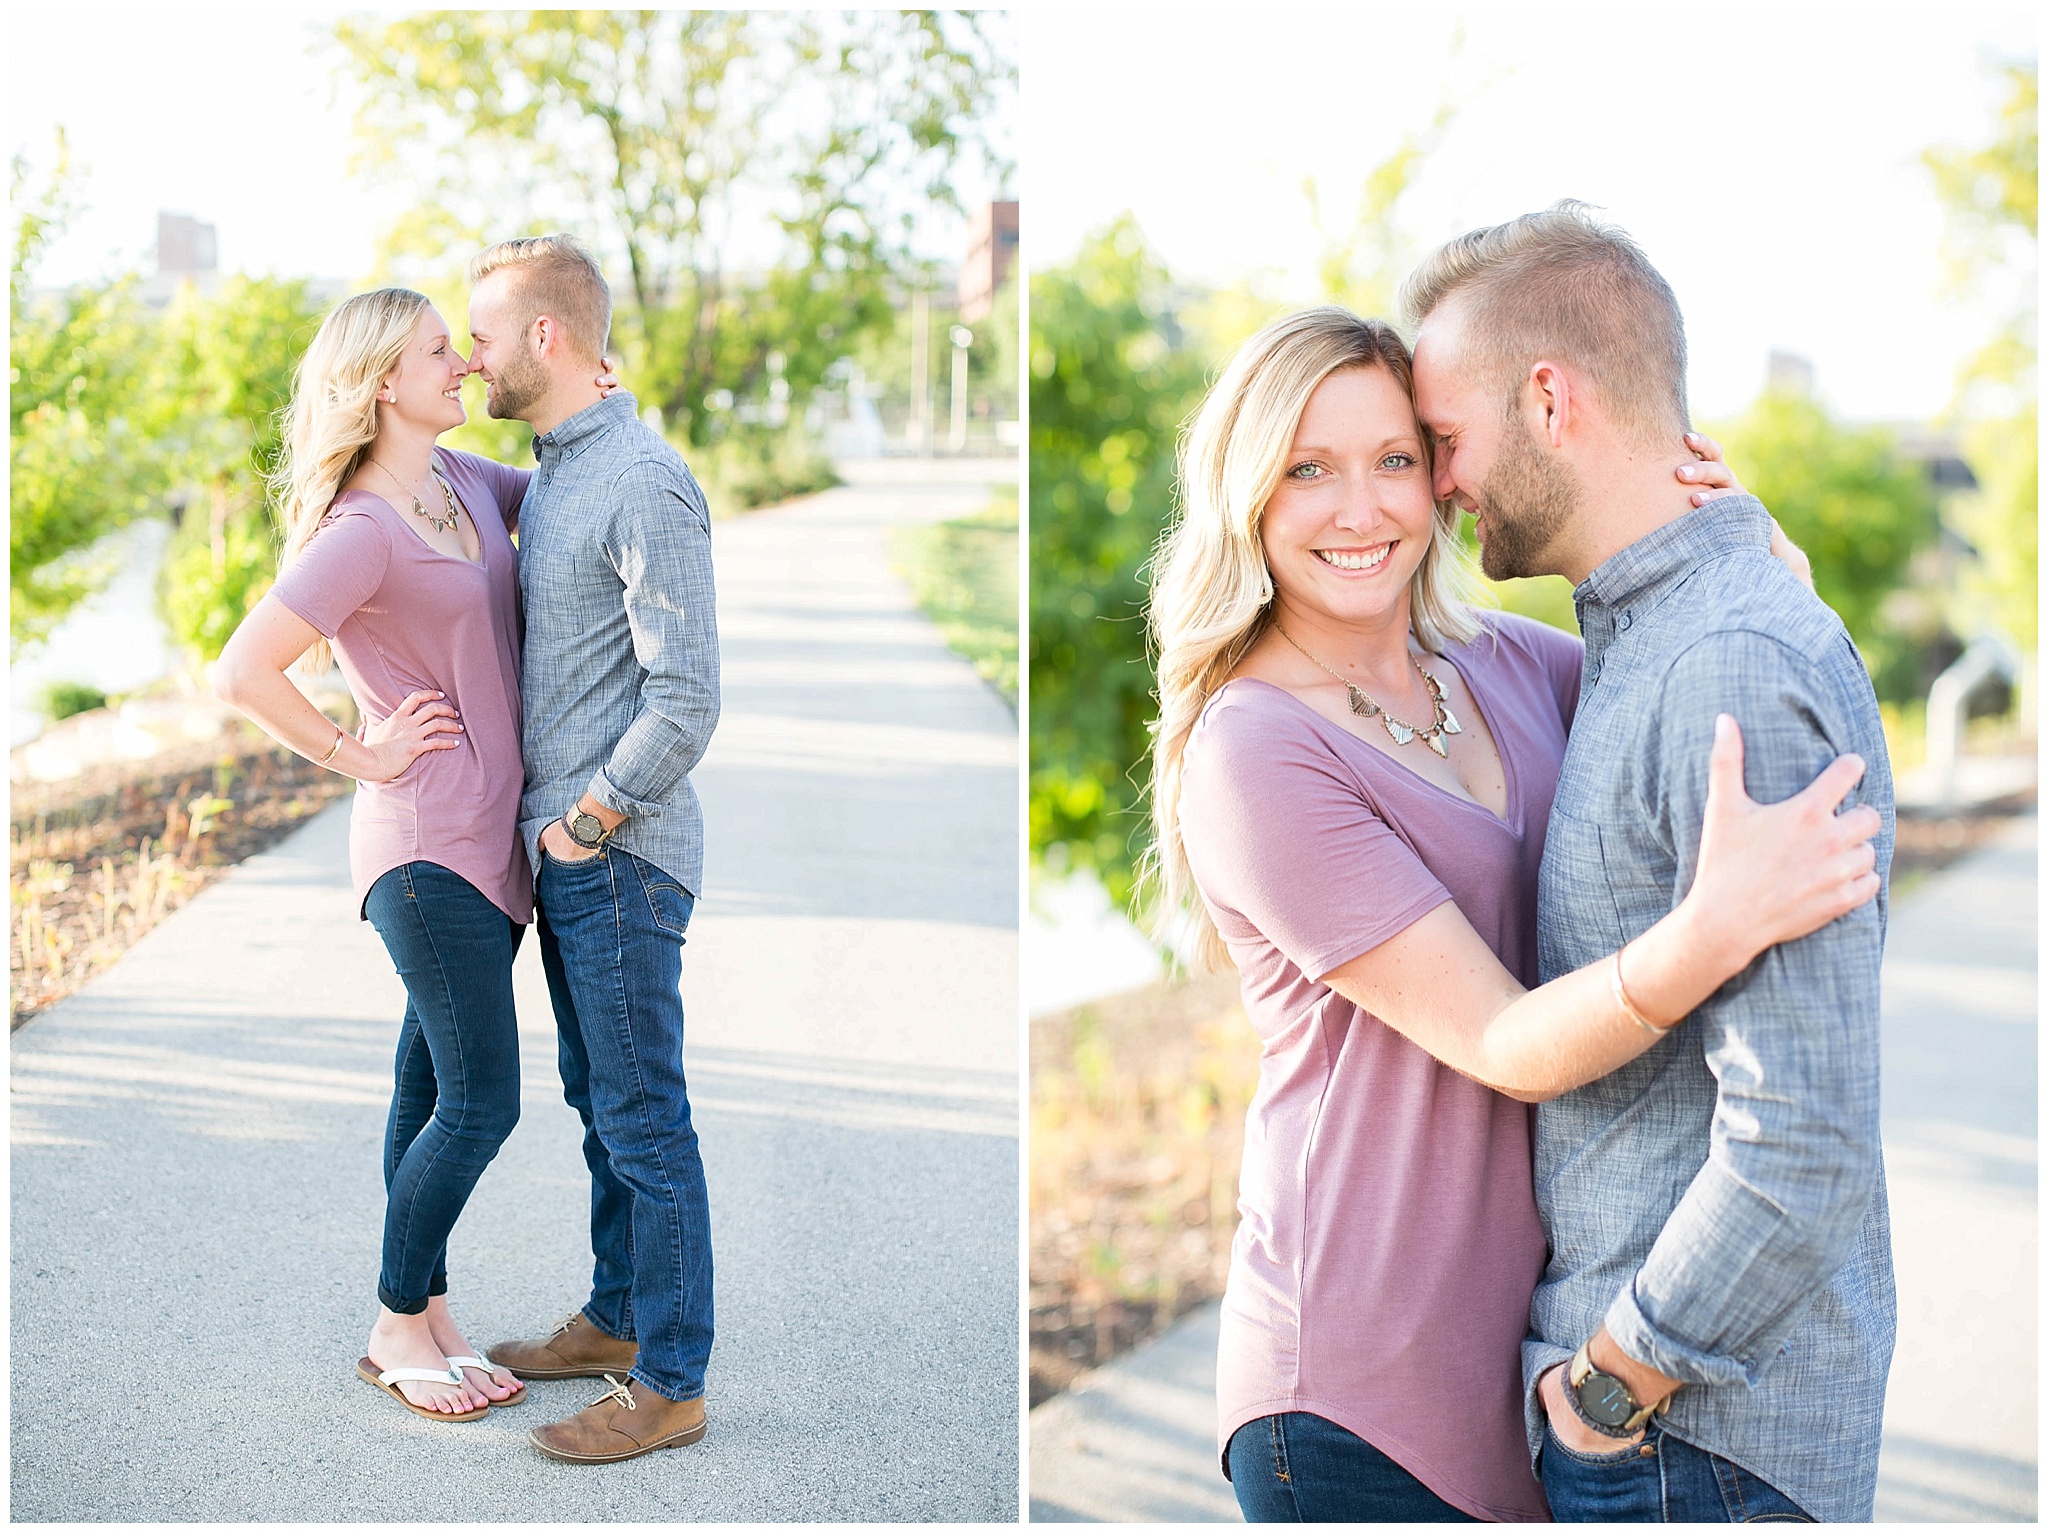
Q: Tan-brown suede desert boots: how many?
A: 2